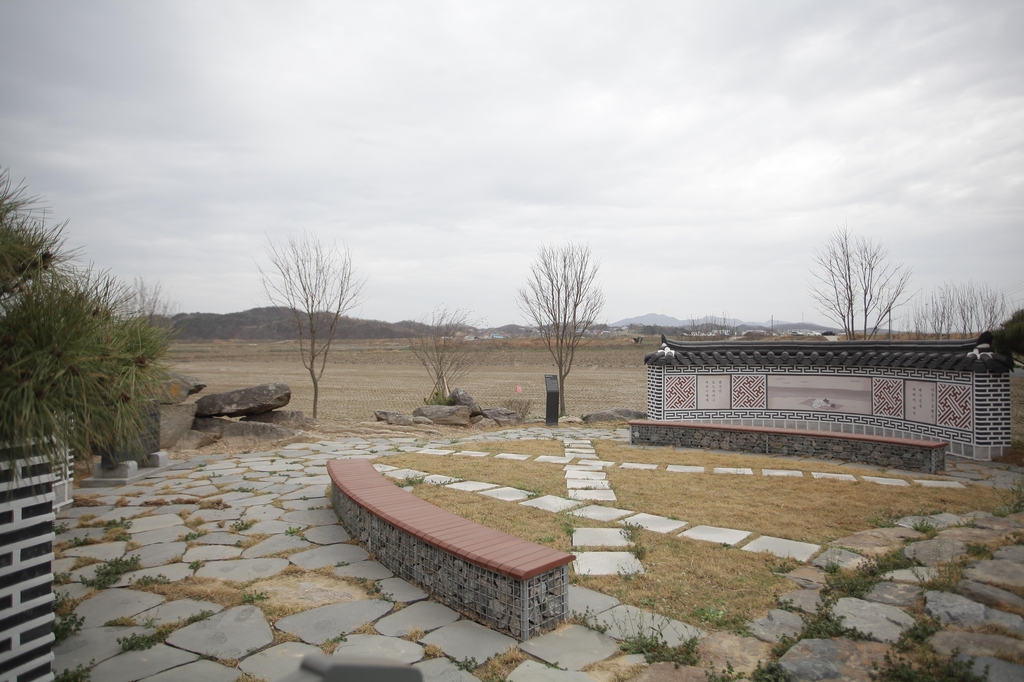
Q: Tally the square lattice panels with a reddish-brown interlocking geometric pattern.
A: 4